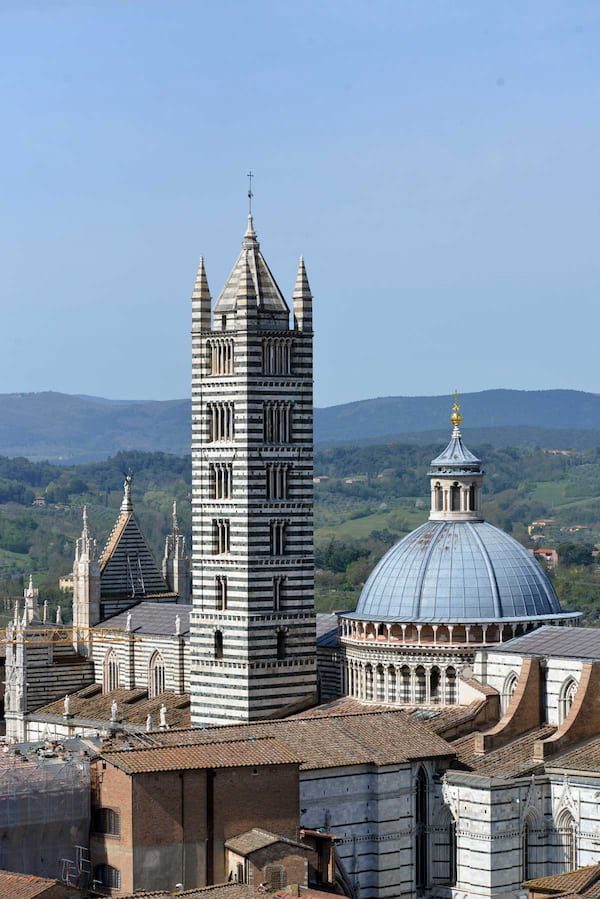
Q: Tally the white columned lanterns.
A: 1